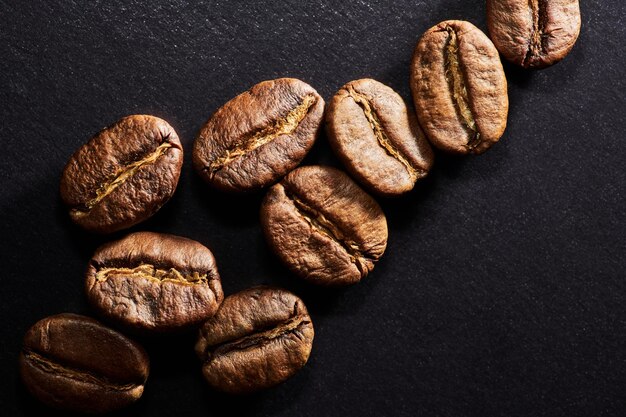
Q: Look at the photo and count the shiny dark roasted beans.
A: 9